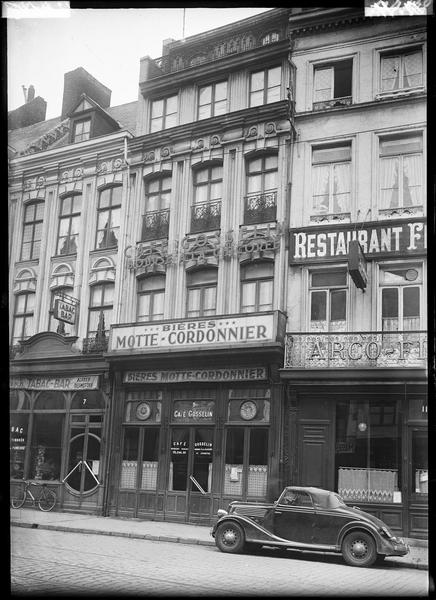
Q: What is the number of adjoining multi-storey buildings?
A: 3